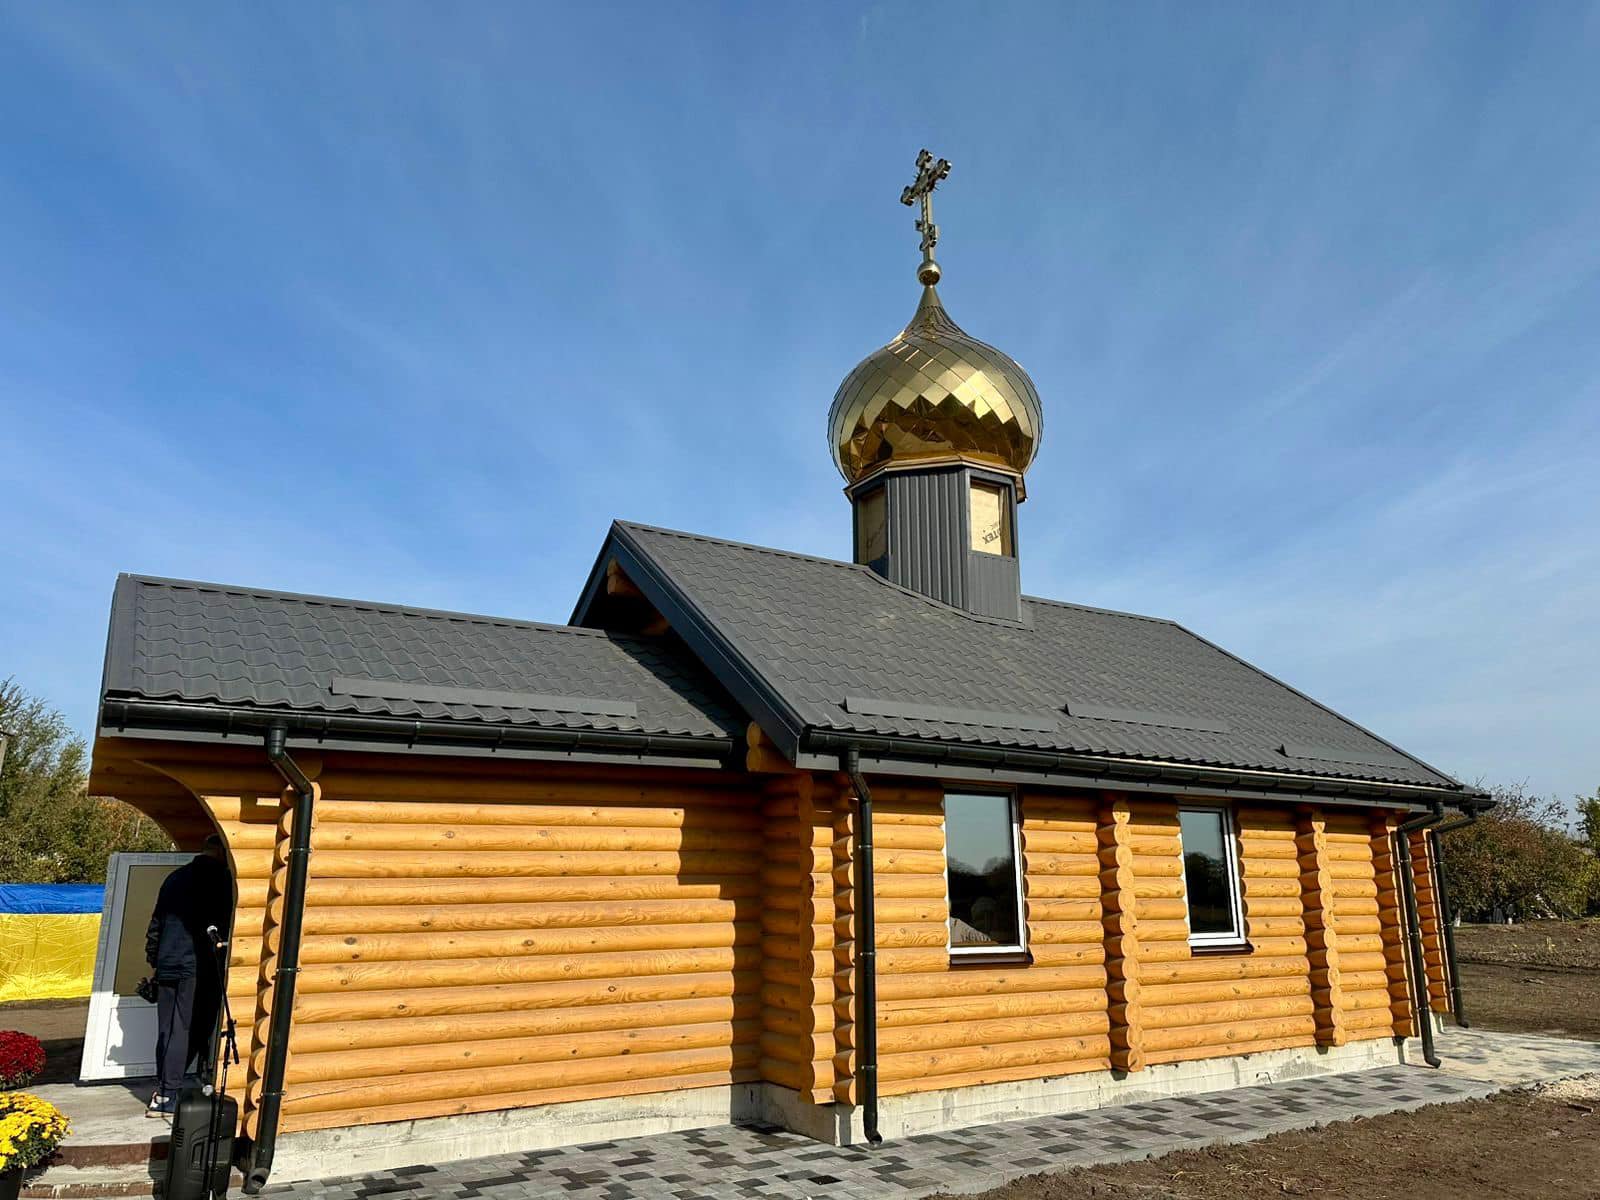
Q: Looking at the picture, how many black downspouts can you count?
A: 4